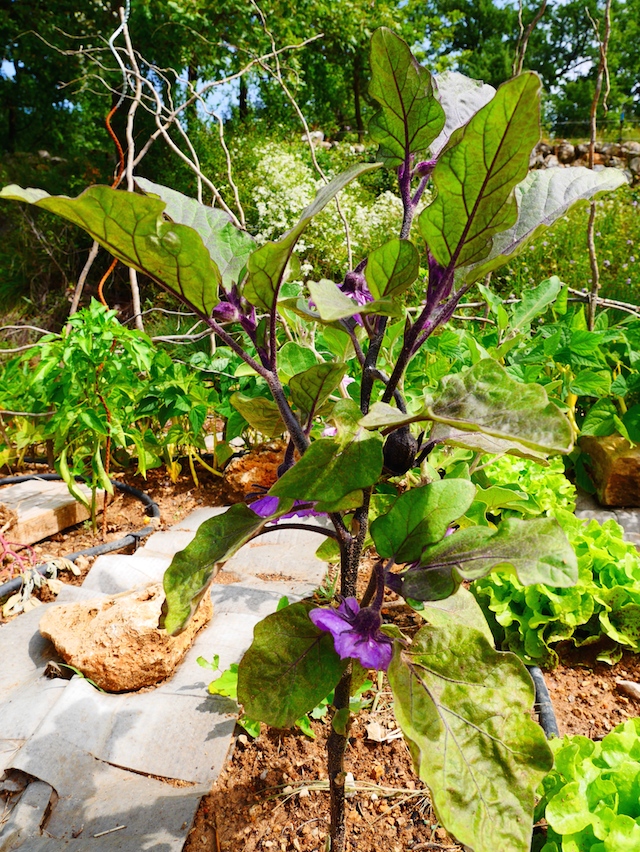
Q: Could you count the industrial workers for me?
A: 0